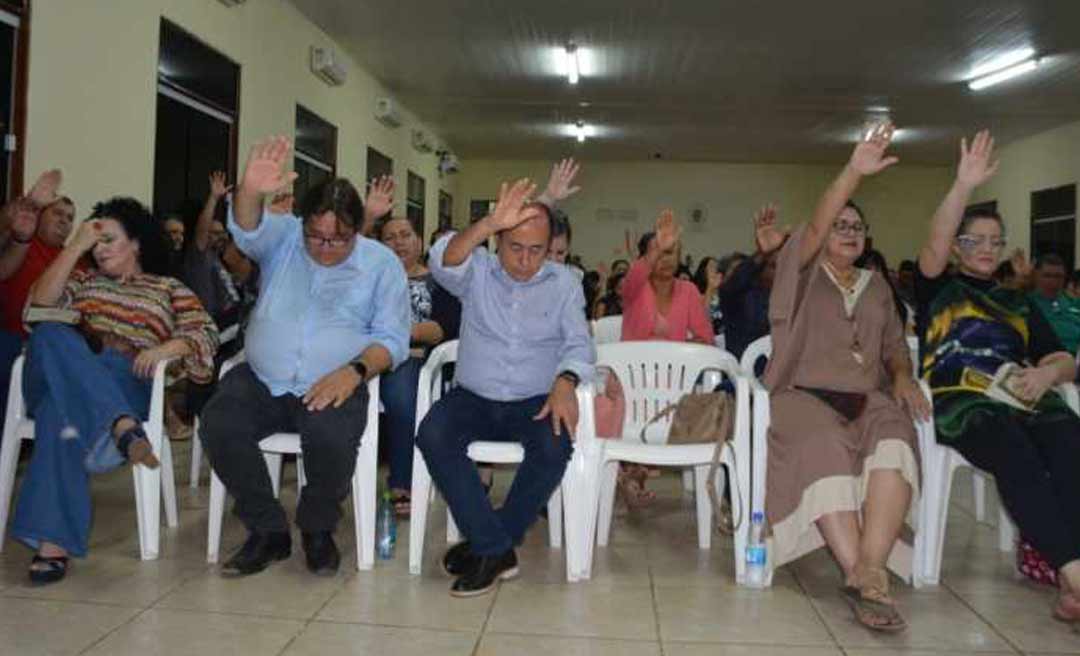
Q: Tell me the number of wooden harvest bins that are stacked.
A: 0